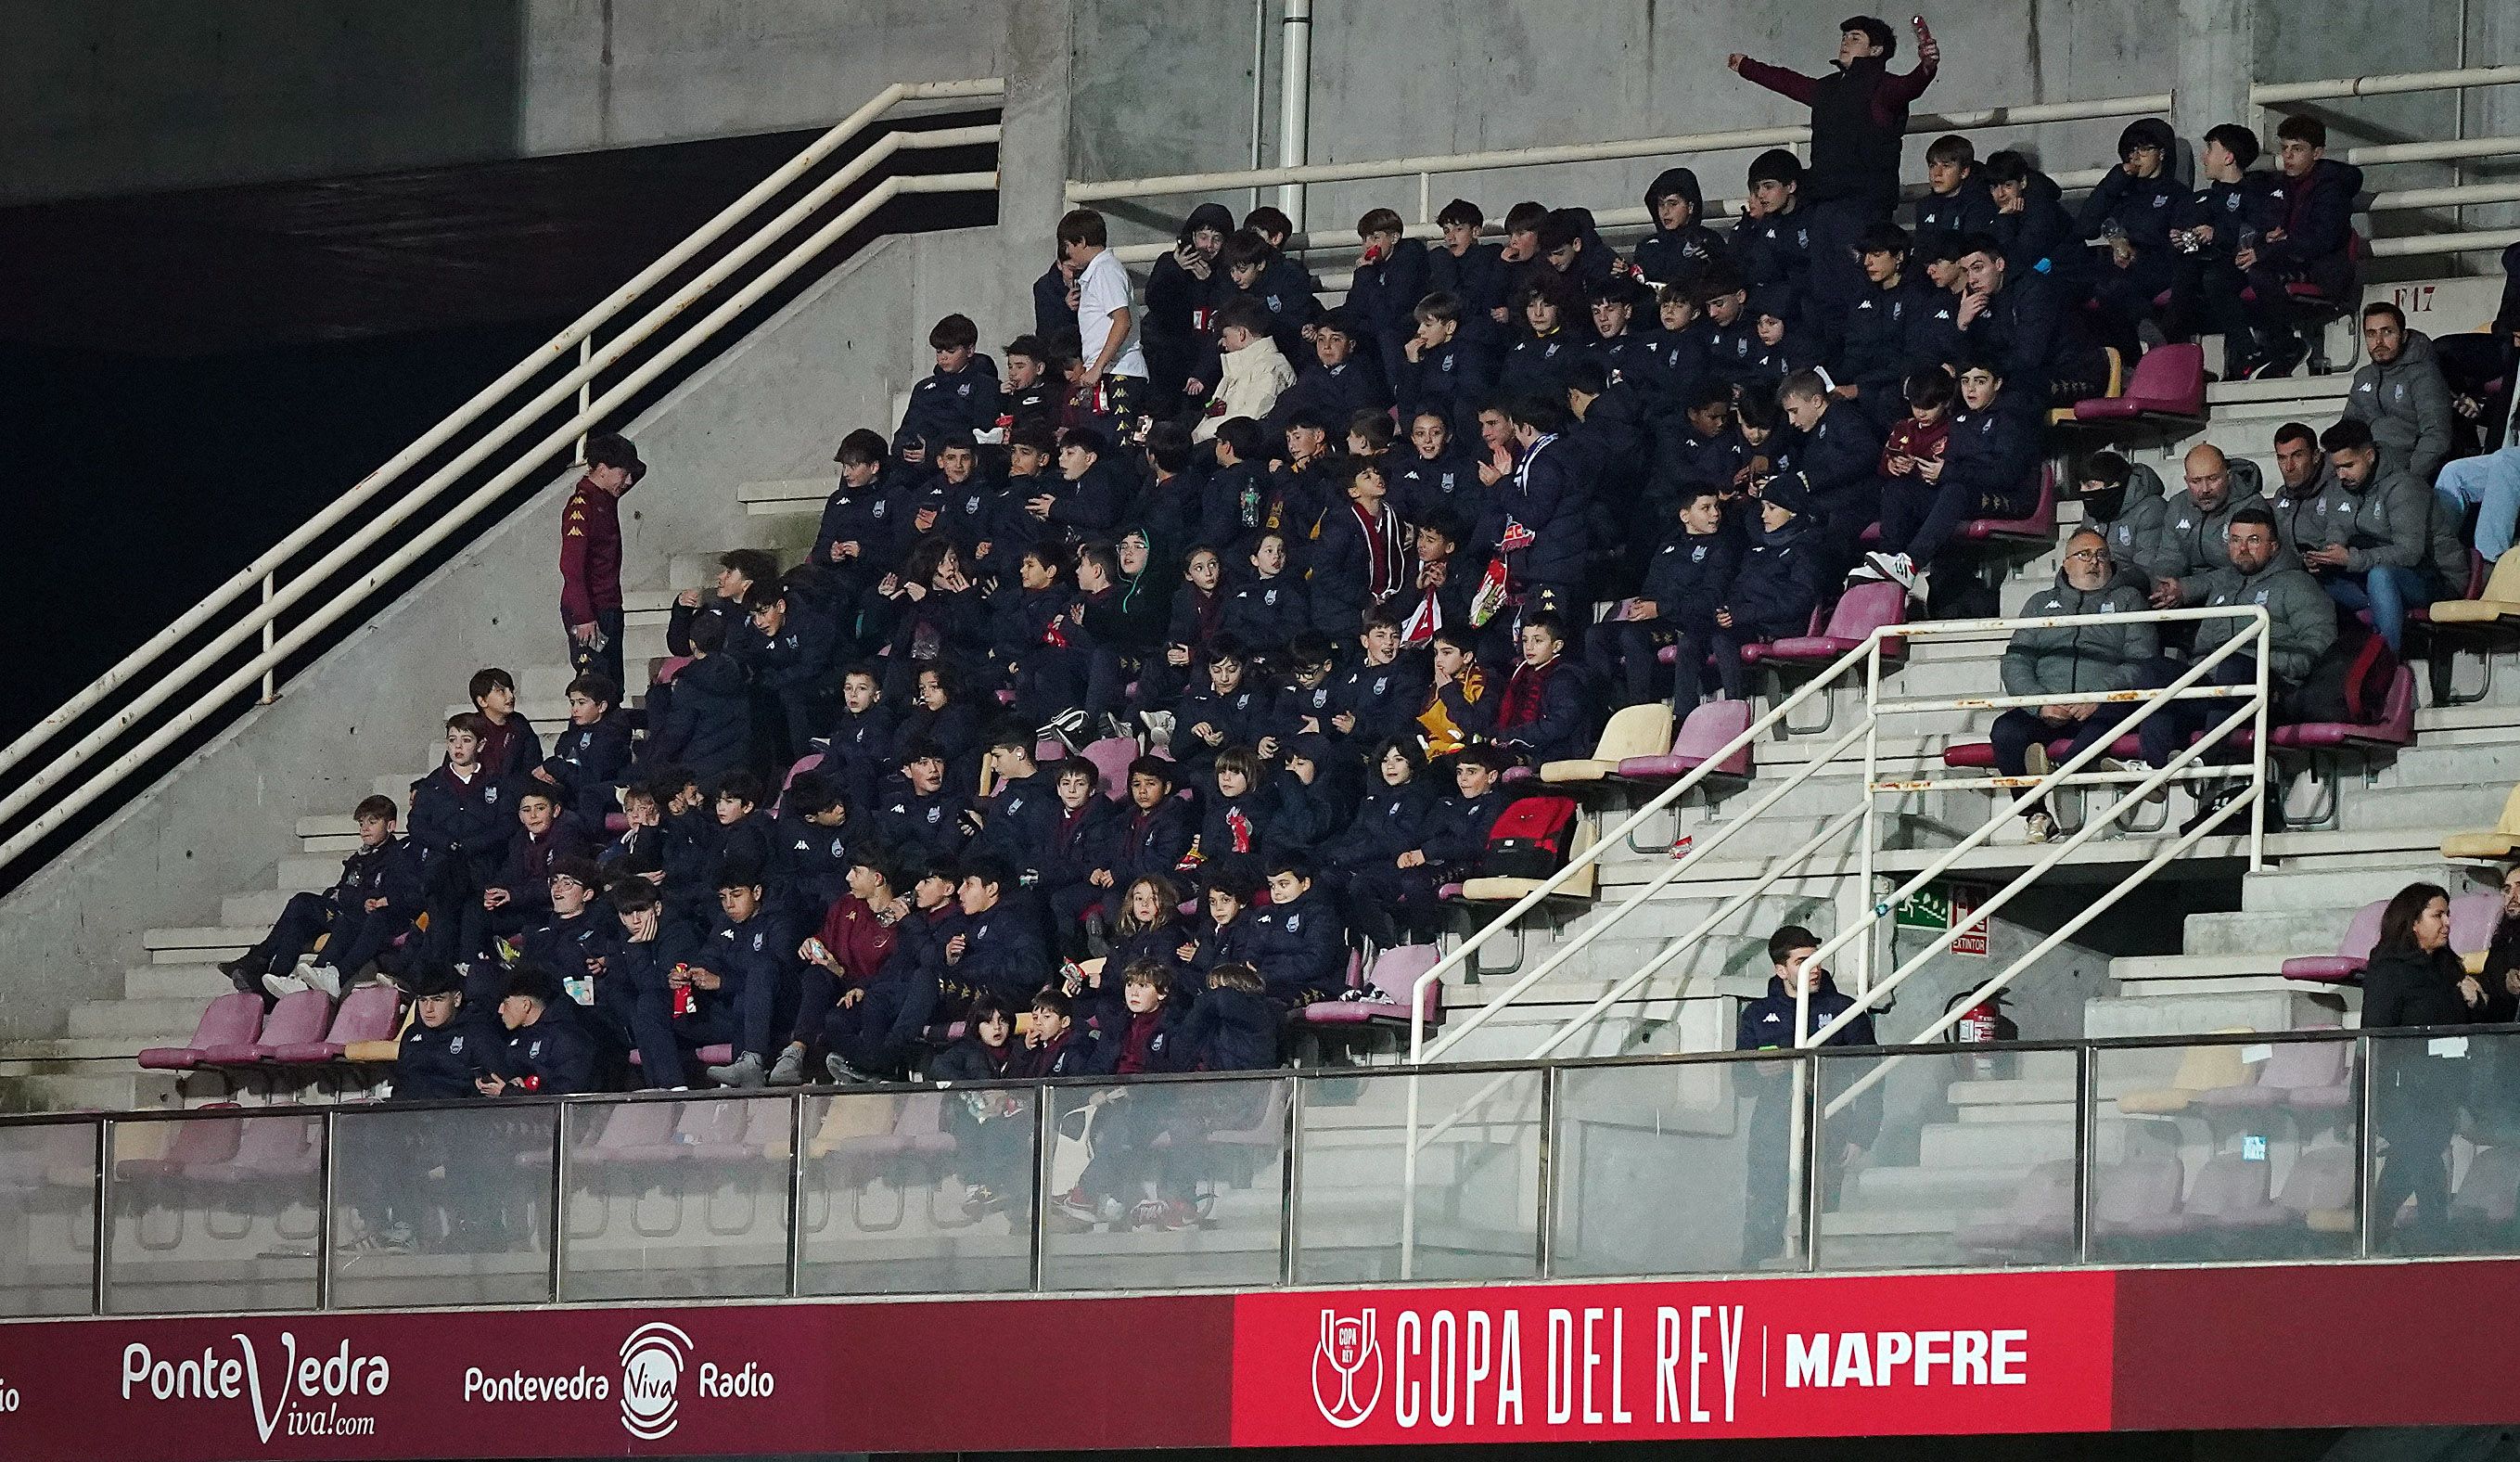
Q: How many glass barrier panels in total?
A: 11